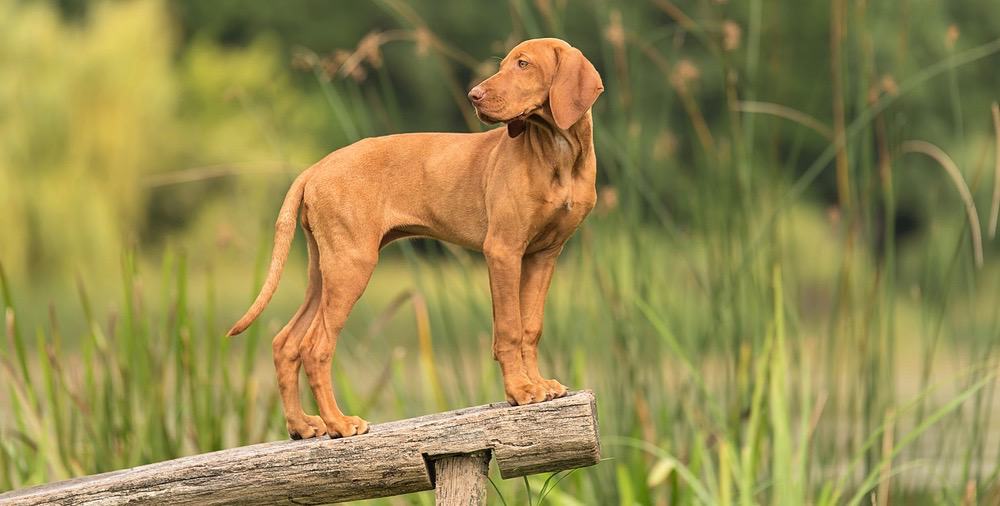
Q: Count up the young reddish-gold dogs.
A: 1